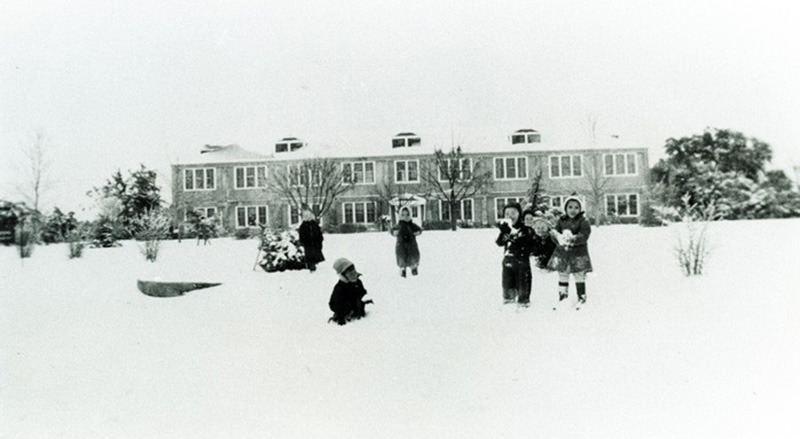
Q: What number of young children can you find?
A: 7